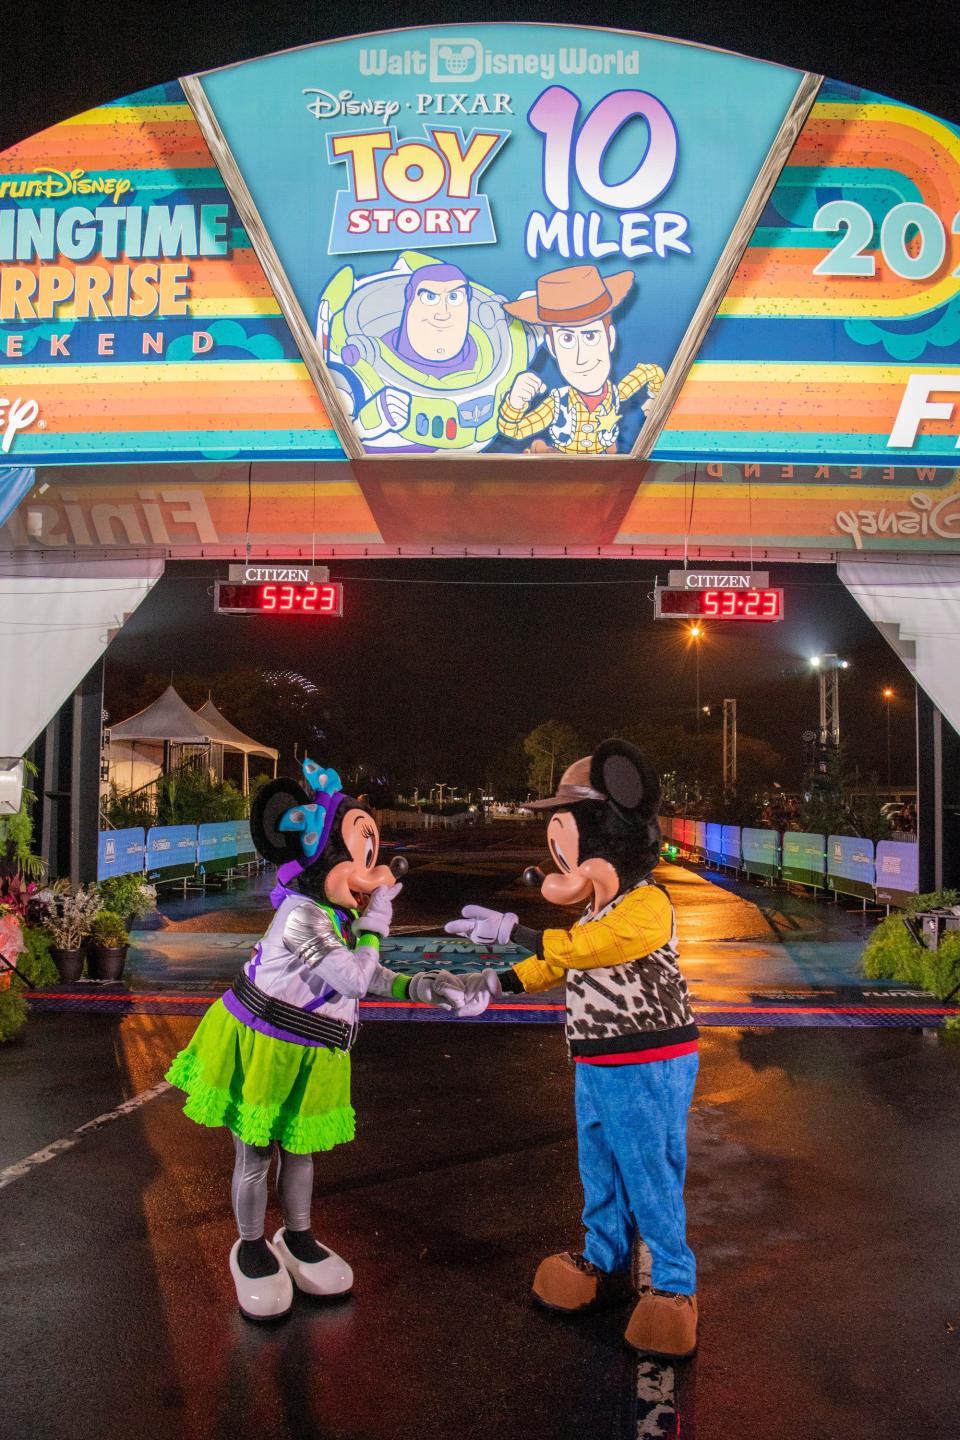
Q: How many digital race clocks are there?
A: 2